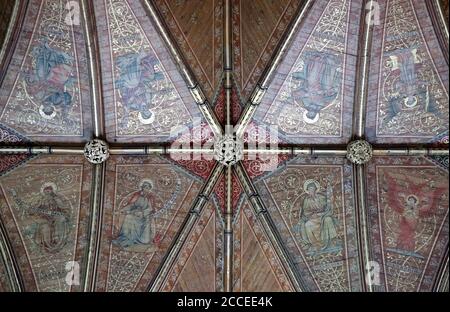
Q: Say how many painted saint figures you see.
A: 8